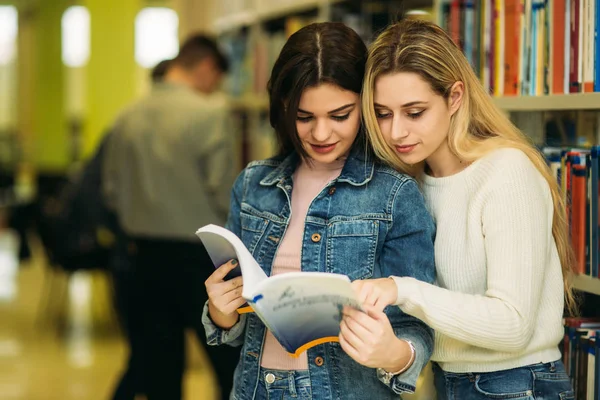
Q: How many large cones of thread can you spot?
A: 0